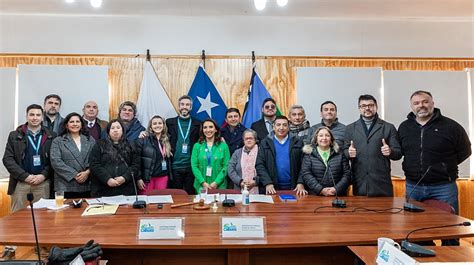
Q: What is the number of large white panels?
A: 4